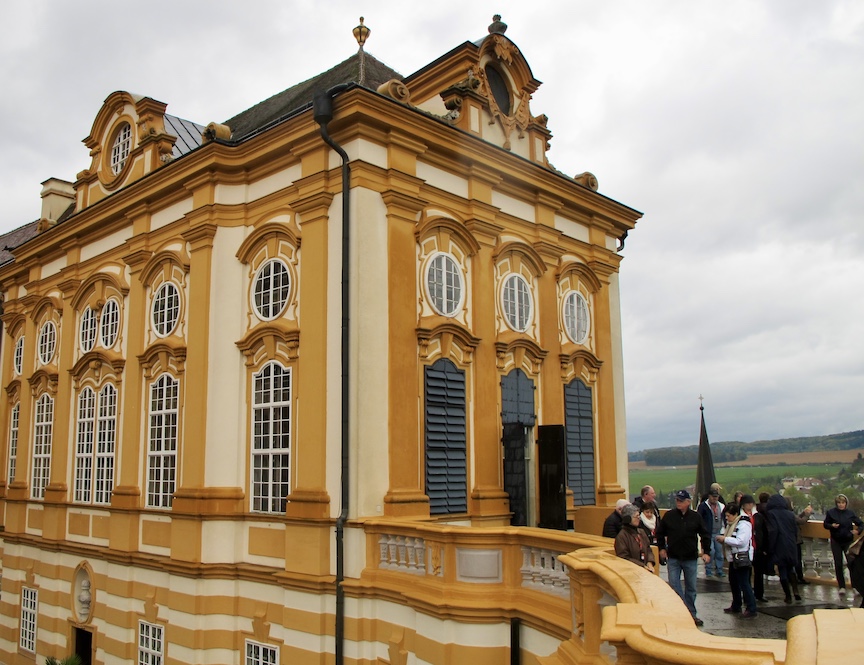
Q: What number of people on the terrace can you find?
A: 15